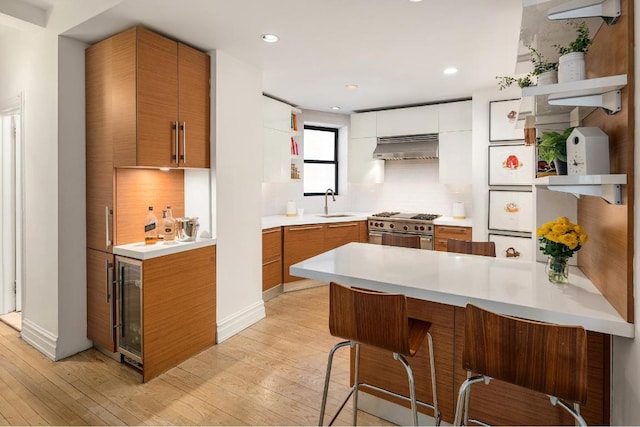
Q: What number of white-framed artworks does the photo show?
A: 4